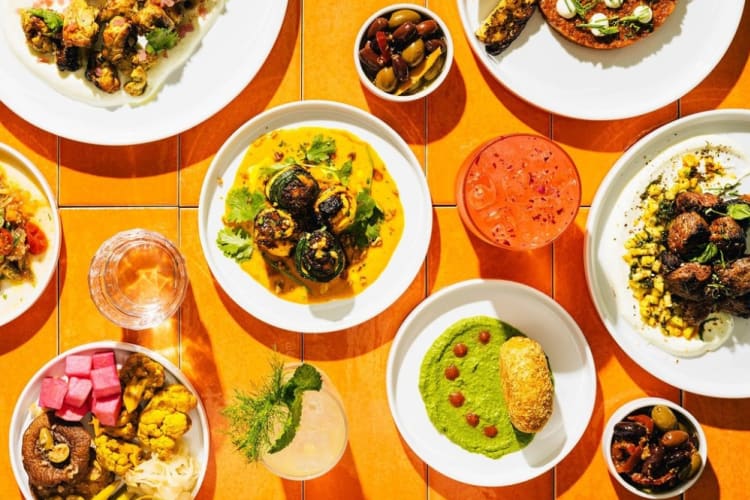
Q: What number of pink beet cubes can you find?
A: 7